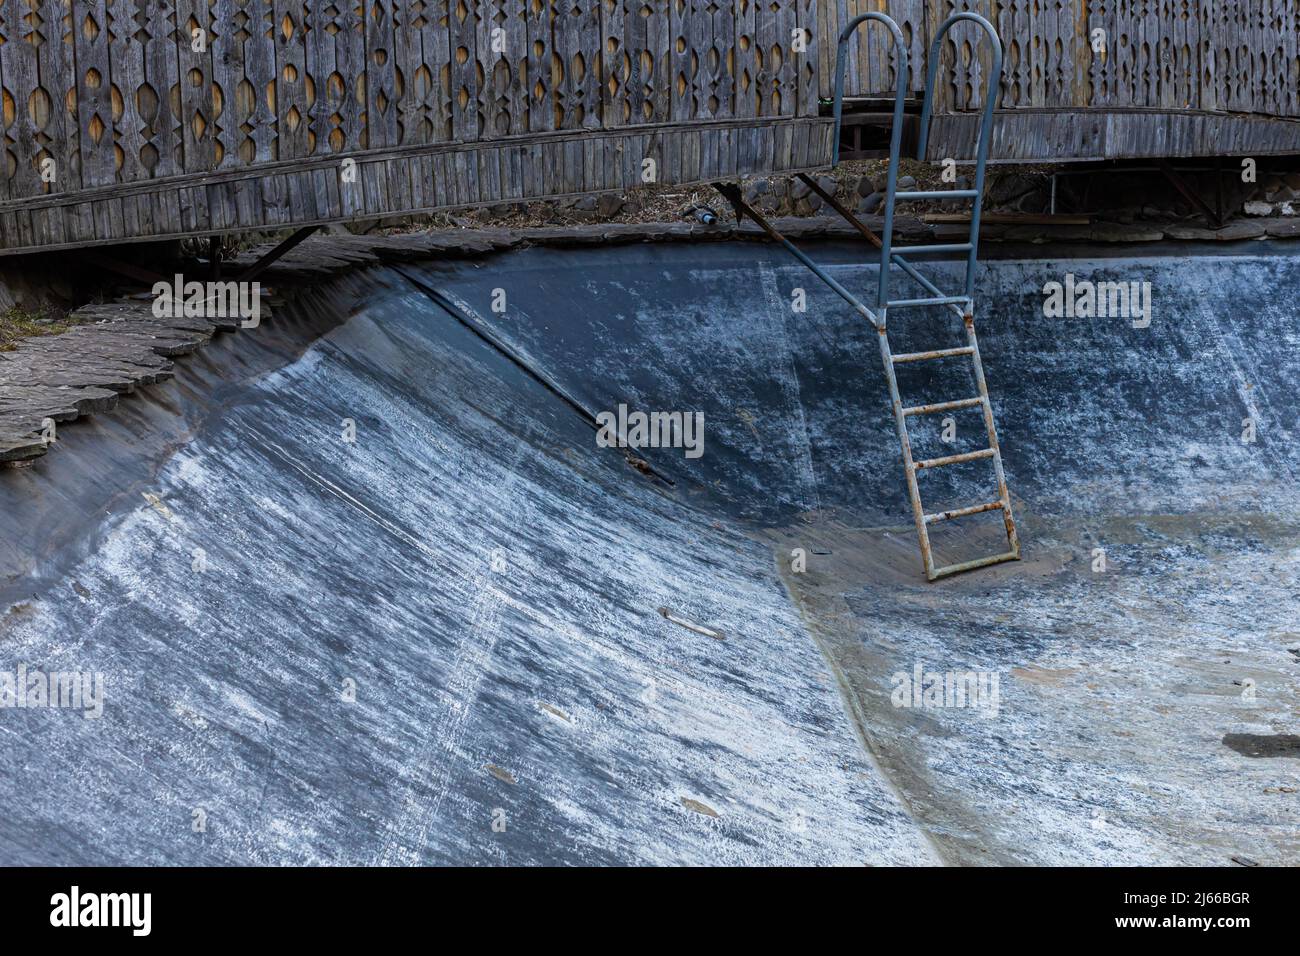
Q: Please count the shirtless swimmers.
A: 0